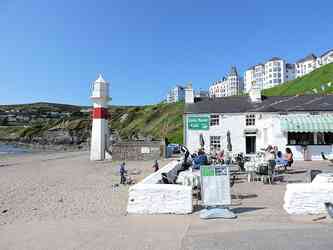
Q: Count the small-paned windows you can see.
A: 3